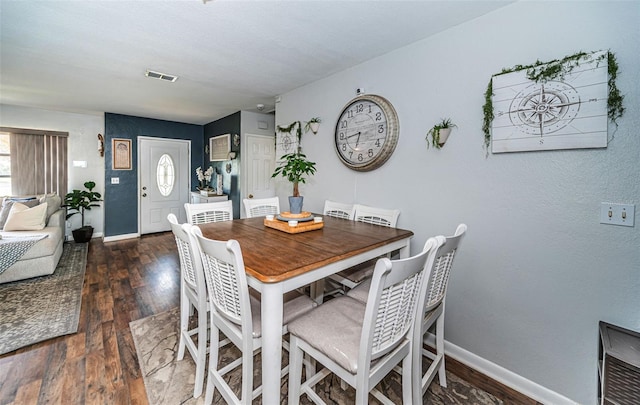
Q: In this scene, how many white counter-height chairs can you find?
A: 8